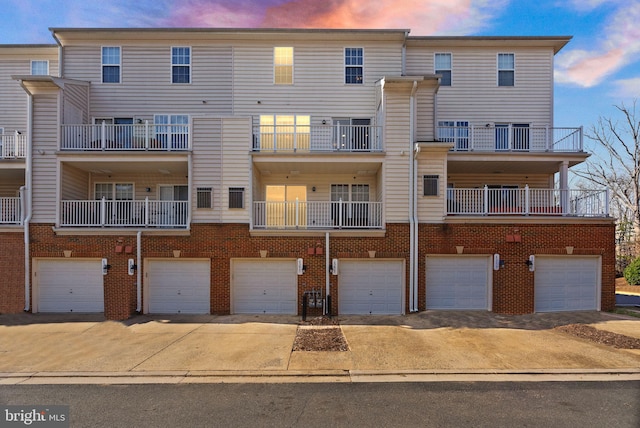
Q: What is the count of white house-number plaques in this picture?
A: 6